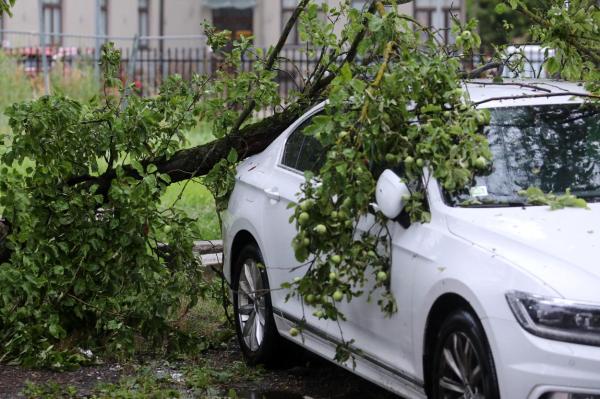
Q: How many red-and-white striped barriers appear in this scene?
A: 0